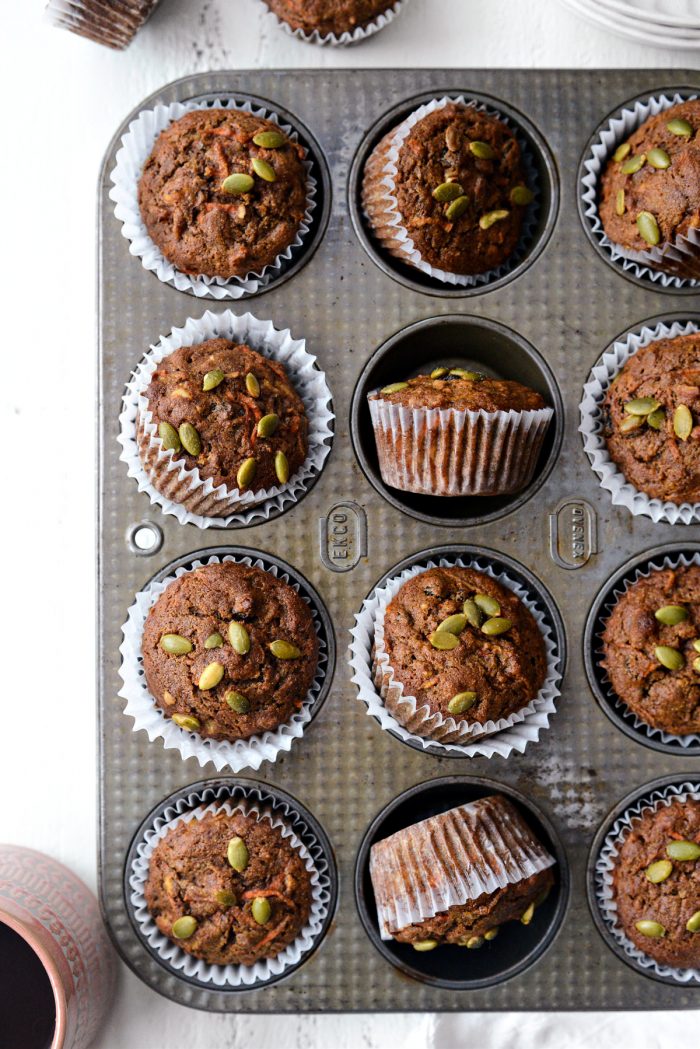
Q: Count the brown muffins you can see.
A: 14